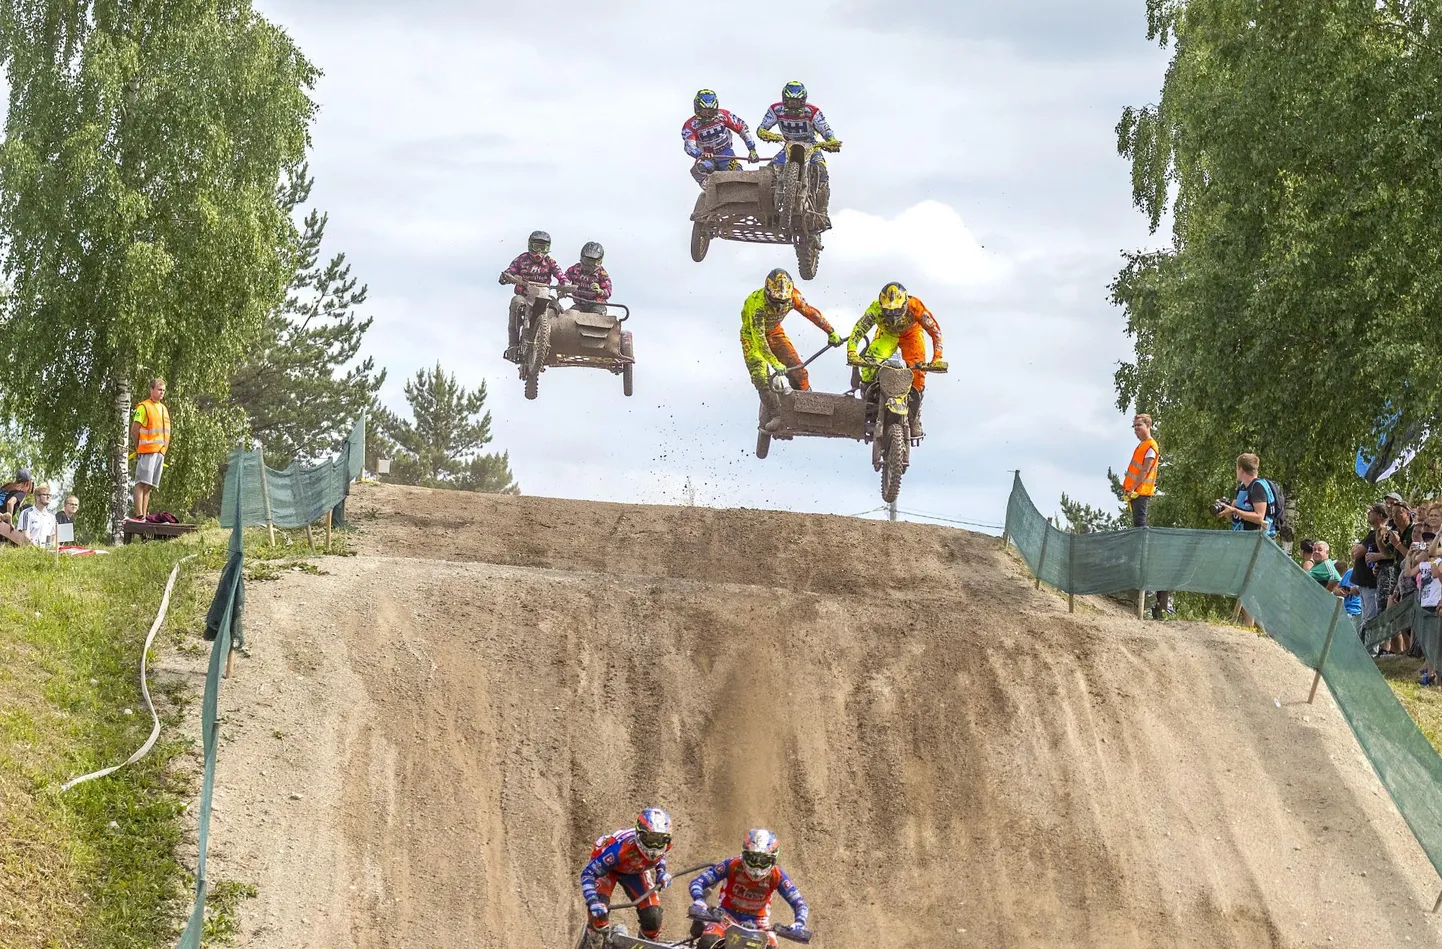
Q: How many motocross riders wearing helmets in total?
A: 8